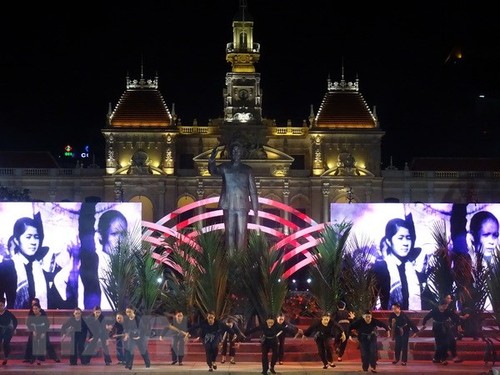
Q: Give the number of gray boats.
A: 0